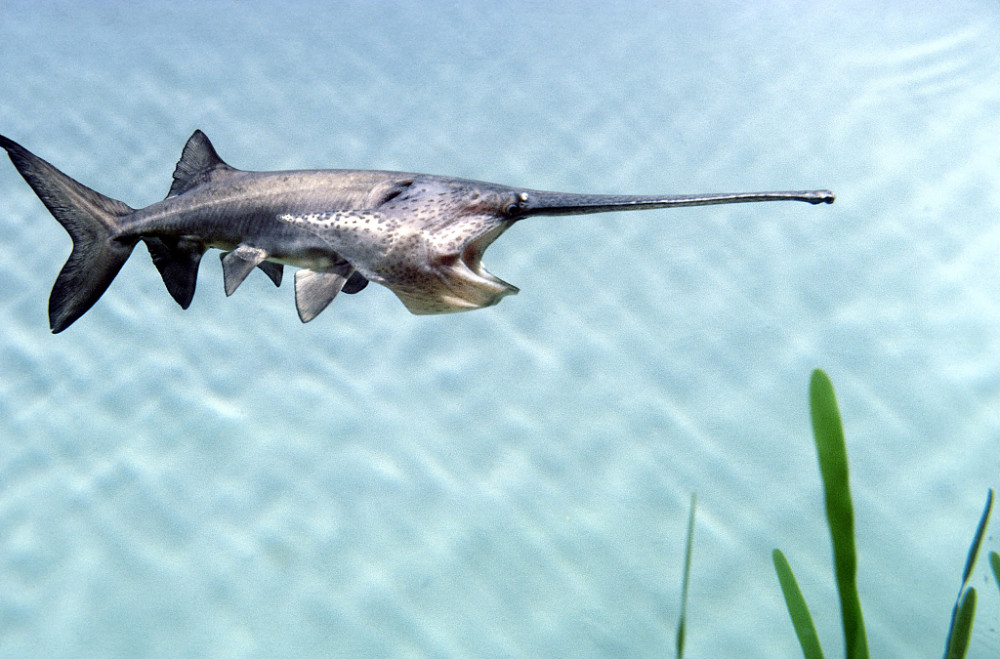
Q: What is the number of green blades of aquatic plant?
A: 6